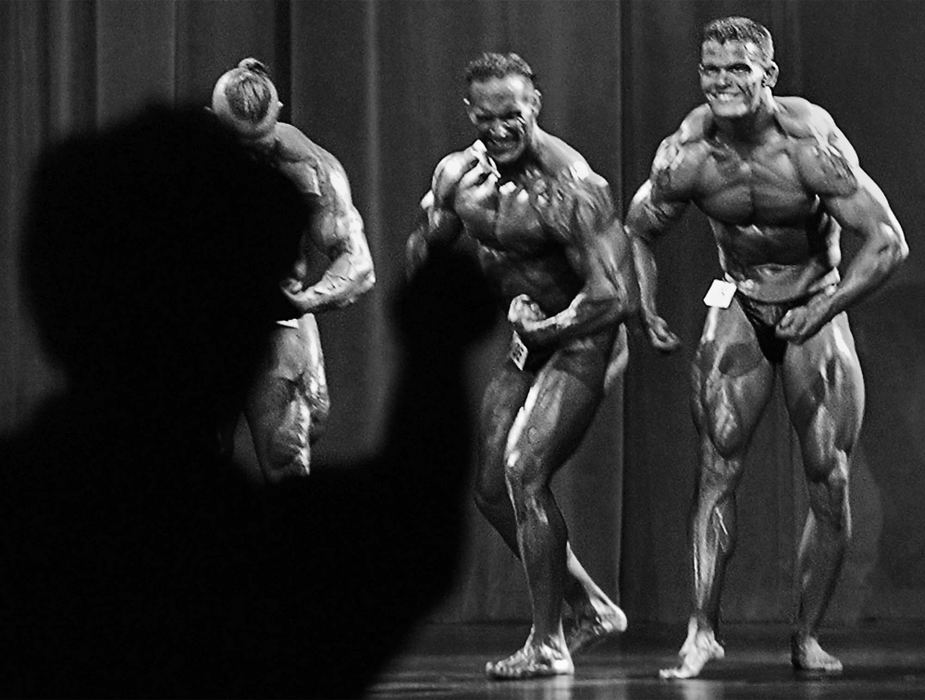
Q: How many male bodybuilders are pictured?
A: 3